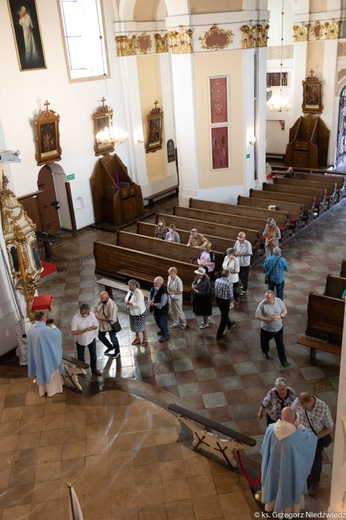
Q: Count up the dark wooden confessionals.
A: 2